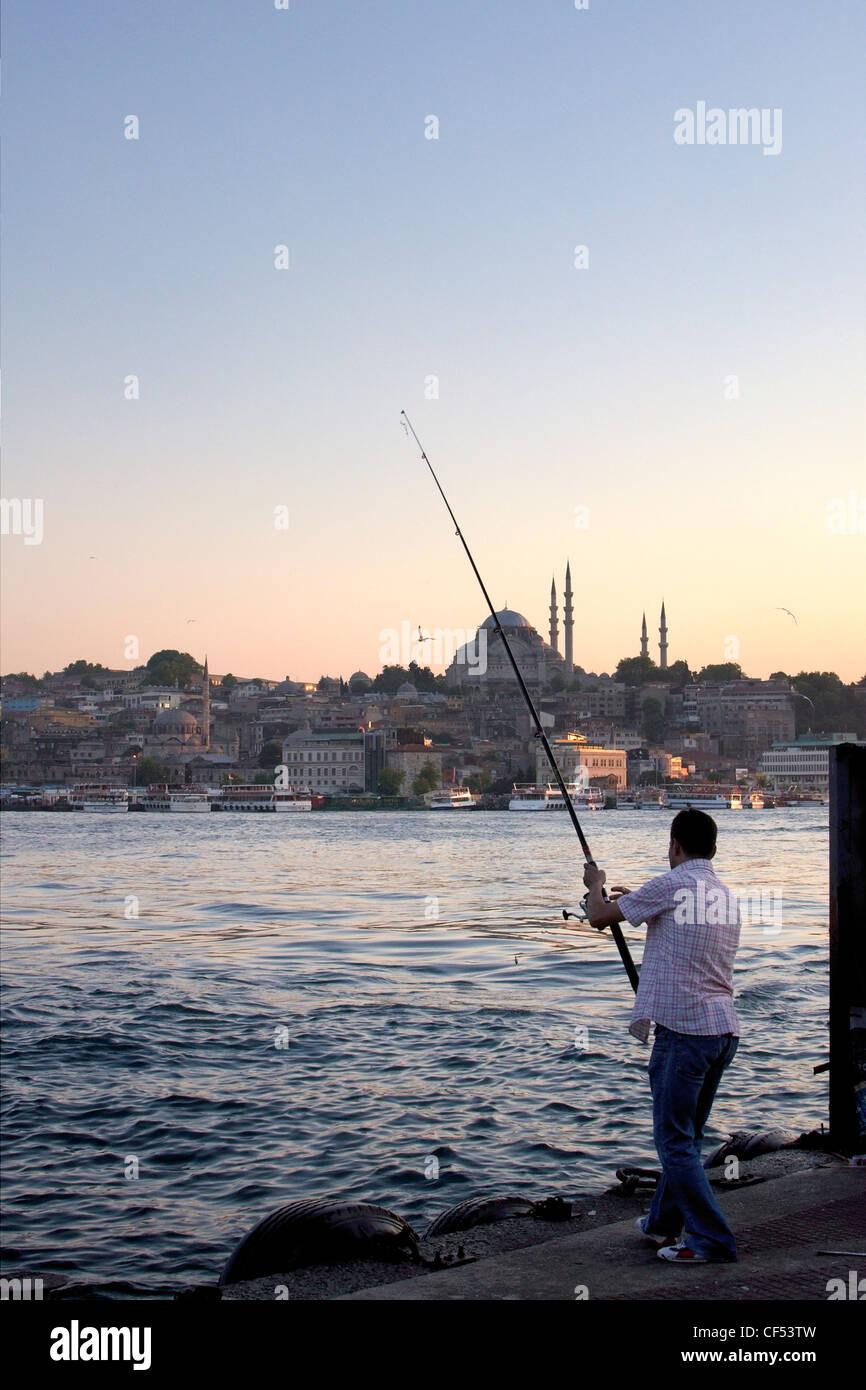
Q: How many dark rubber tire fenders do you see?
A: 3